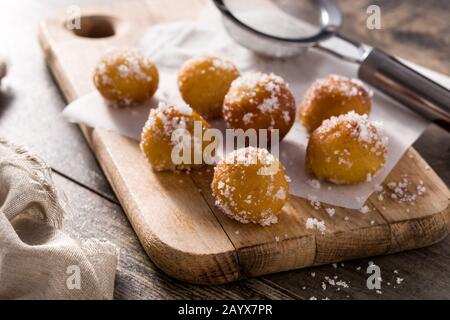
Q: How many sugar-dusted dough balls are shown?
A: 7